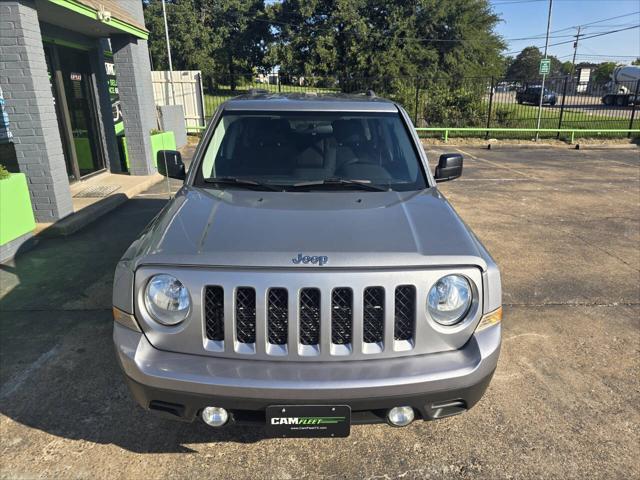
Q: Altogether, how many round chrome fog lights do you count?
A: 2